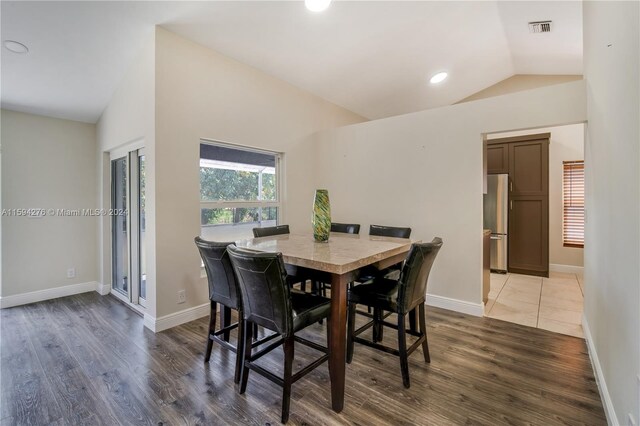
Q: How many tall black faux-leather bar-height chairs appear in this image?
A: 6